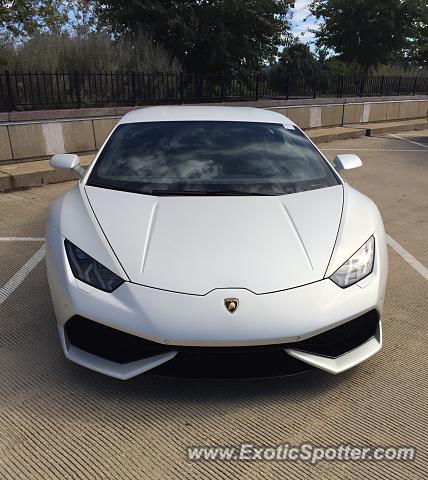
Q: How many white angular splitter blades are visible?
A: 2